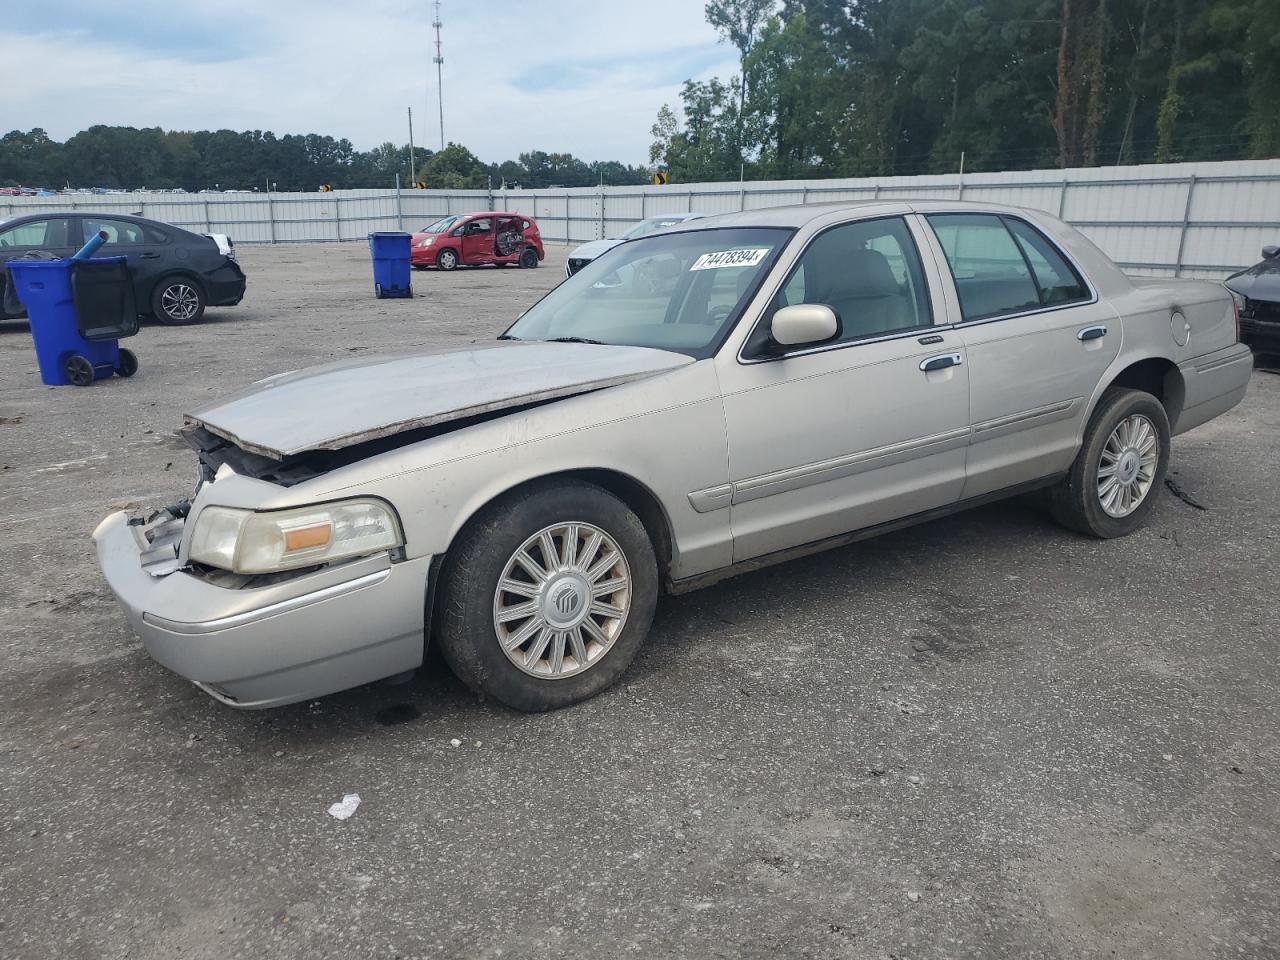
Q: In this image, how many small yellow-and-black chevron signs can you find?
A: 3